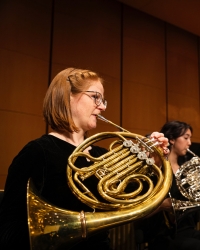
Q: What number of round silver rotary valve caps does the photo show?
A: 4